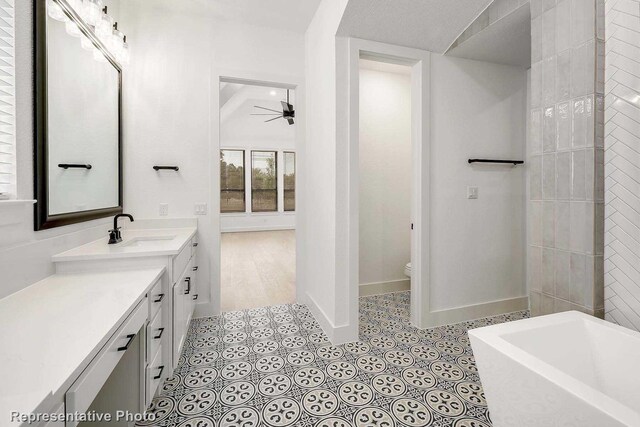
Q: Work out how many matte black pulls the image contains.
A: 9